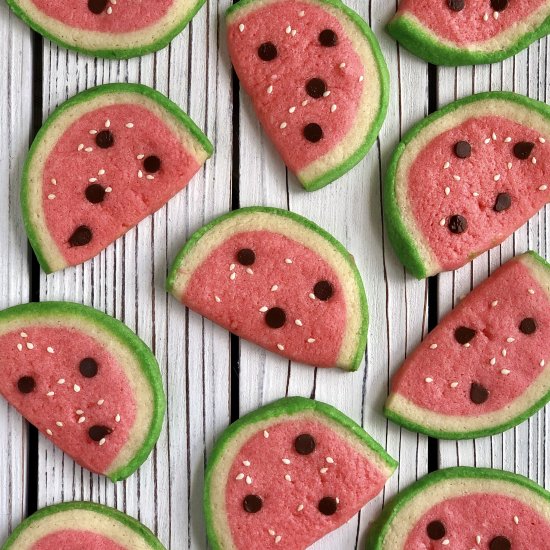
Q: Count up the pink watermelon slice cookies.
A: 11